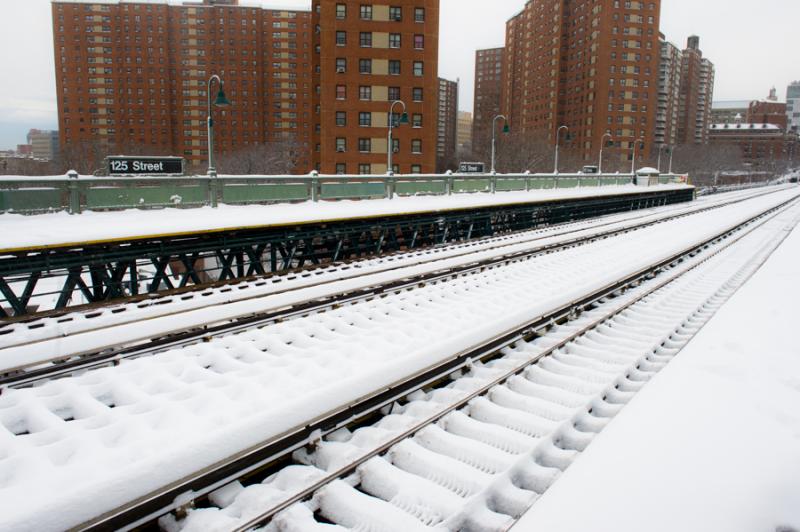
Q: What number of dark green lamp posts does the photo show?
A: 8